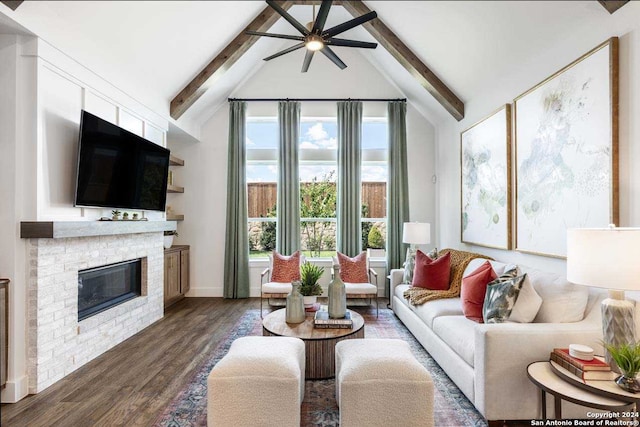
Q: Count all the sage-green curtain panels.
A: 4